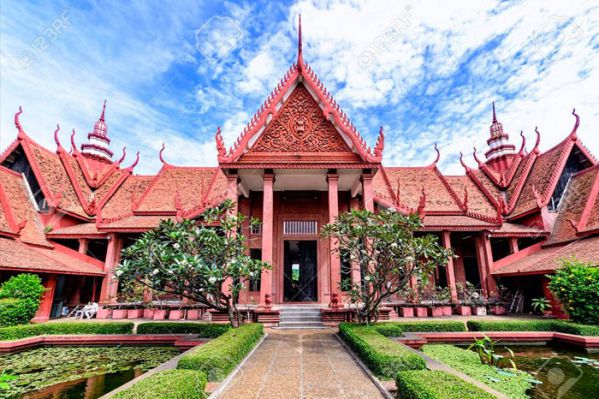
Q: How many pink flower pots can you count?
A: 13